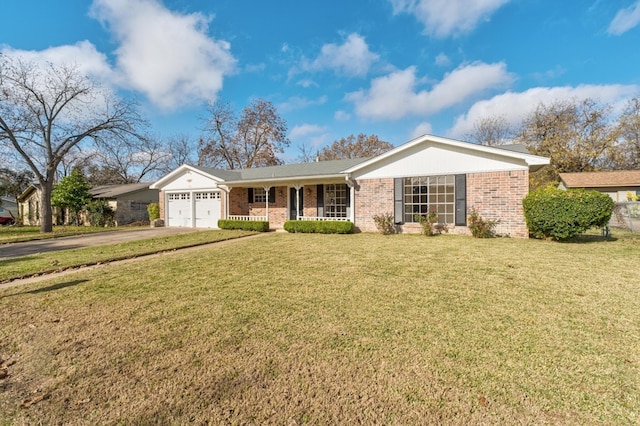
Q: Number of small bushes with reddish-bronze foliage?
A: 3